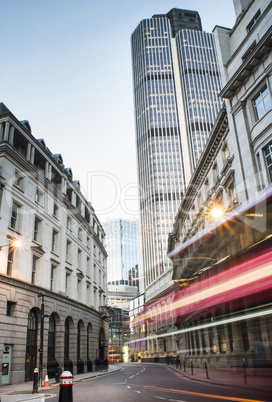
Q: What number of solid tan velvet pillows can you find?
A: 0